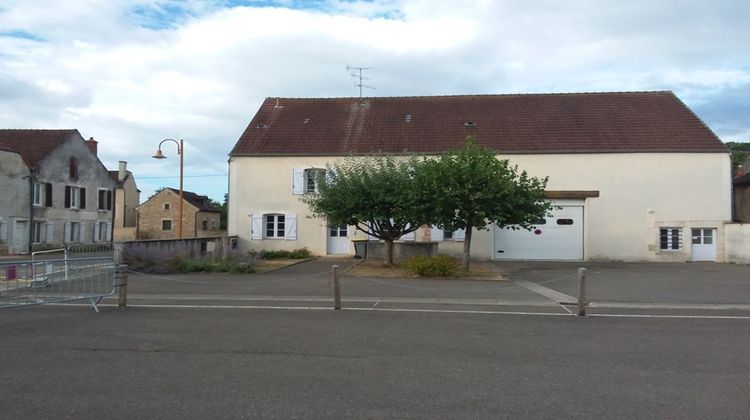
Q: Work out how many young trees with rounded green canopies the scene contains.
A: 2